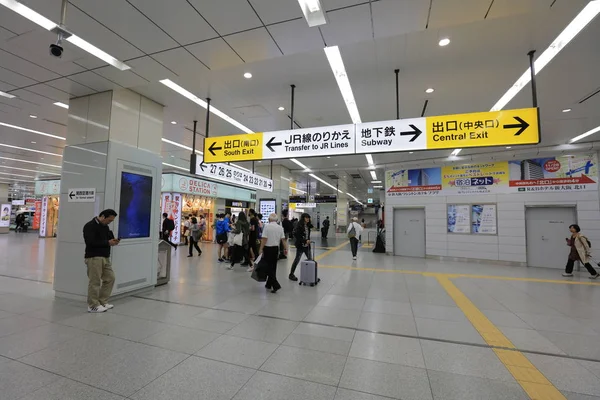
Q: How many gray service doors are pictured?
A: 2